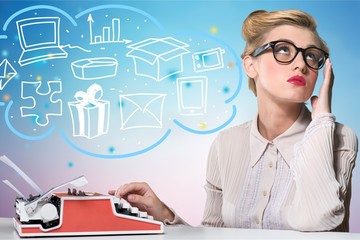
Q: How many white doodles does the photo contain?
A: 10